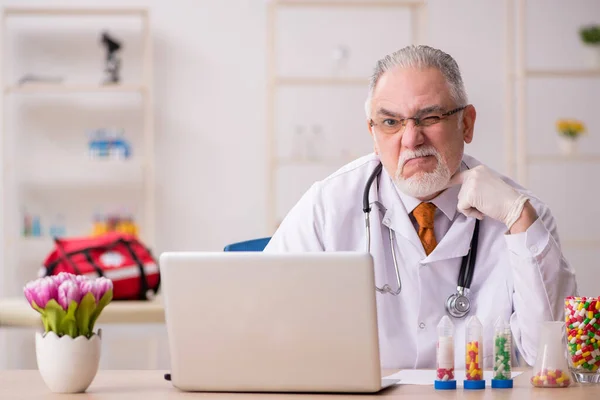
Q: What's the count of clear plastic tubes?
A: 3